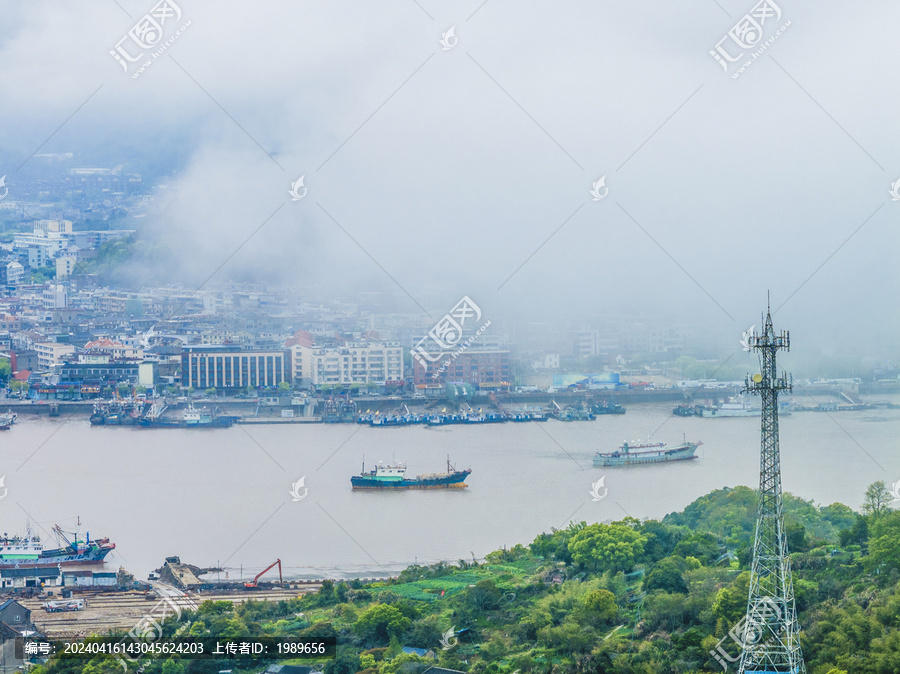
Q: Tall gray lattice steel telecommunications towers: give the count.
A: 1